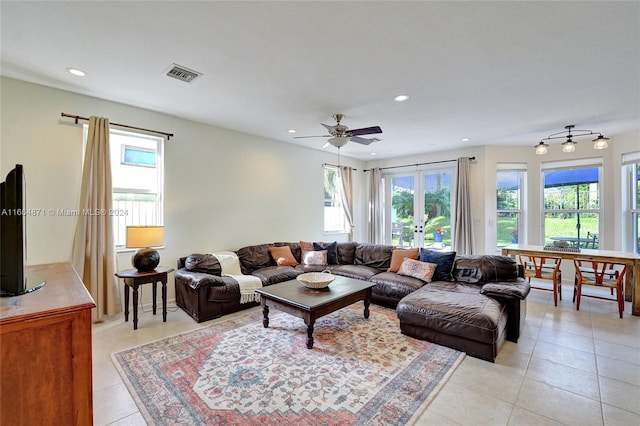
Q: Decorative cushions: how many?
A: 7